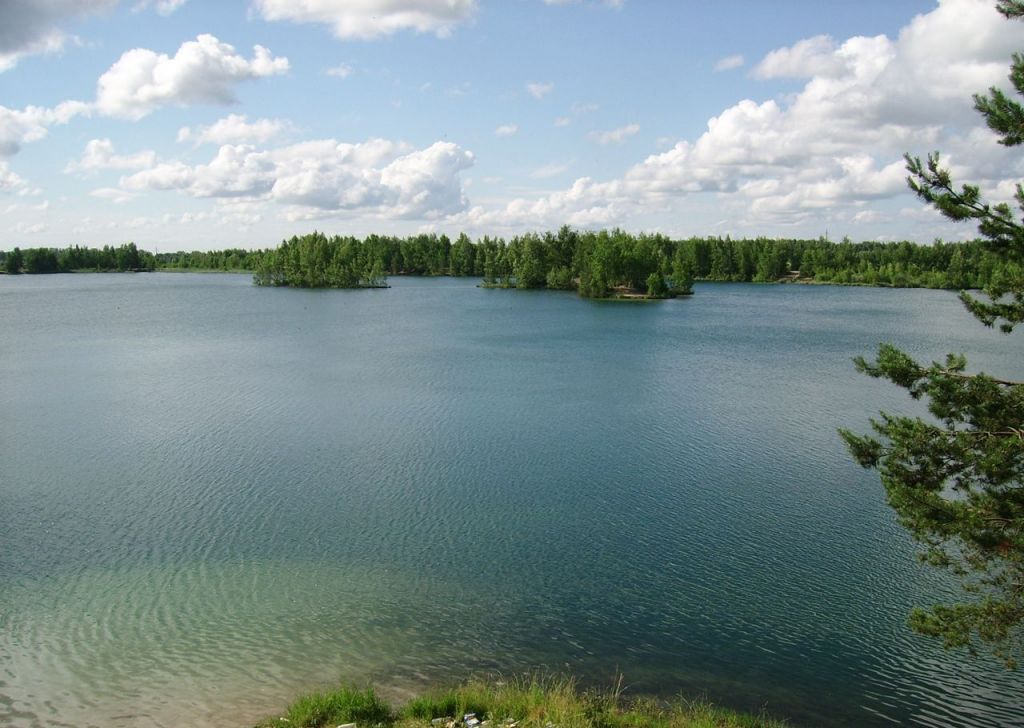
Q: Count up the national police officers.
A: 0